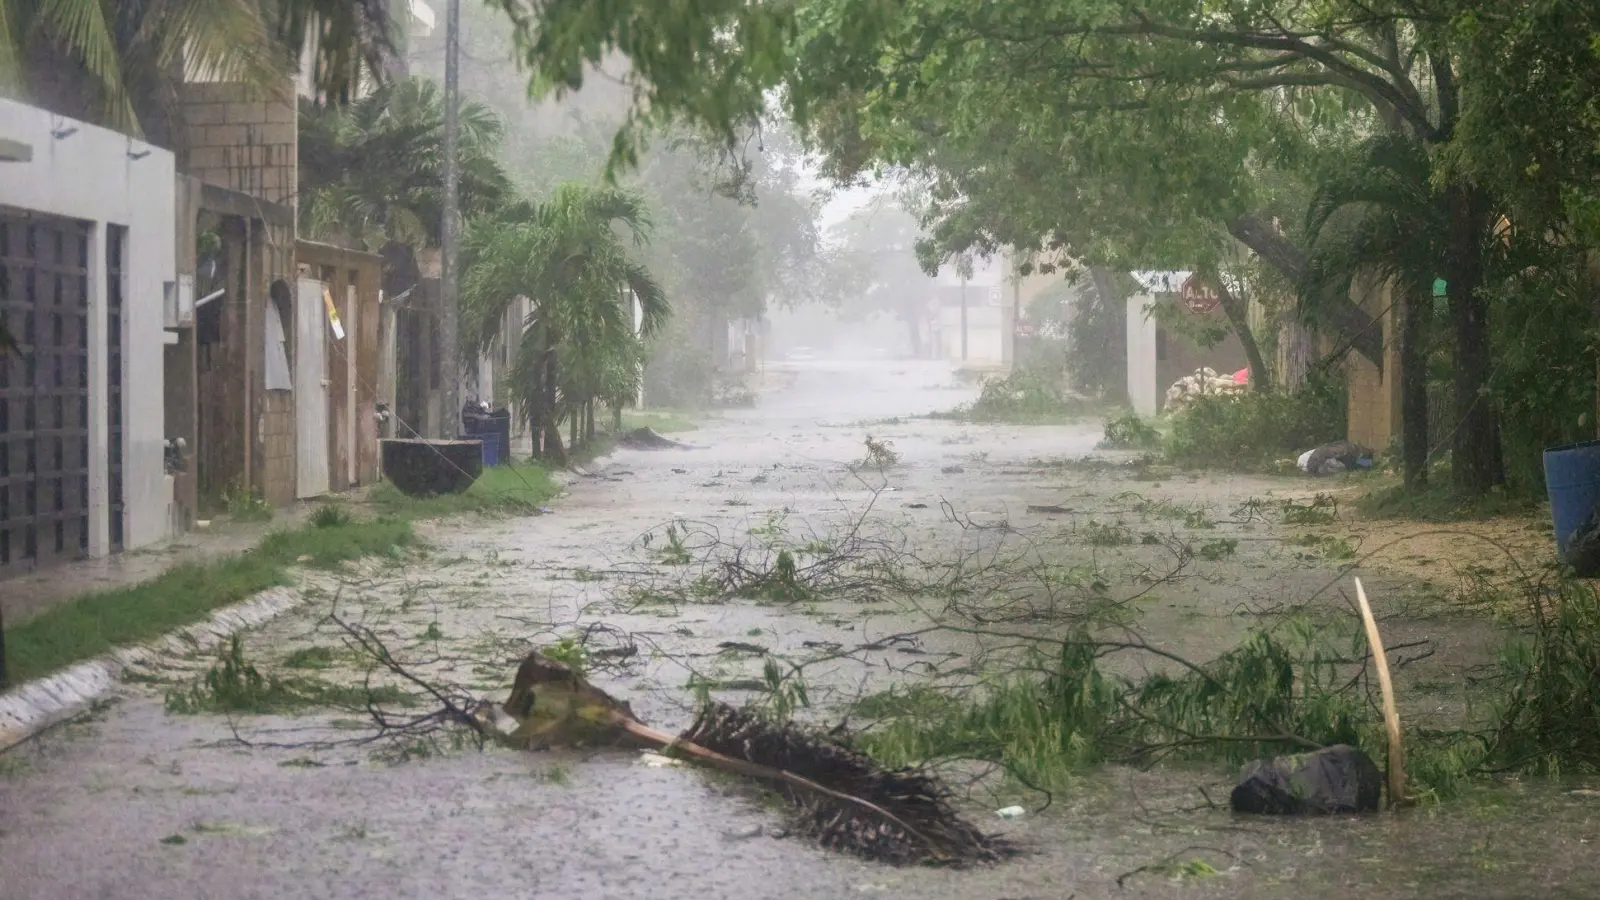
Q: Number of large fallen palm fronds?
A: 1